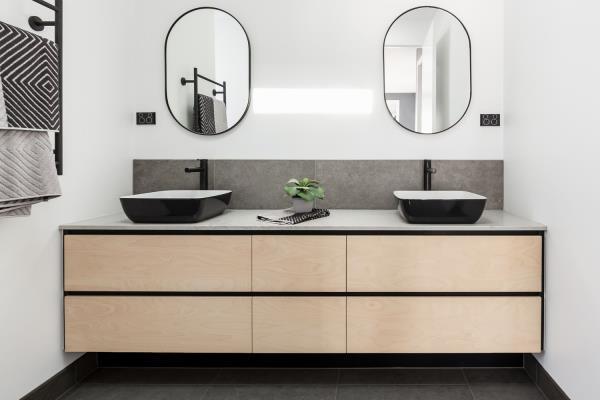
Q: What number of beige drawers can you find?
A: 6